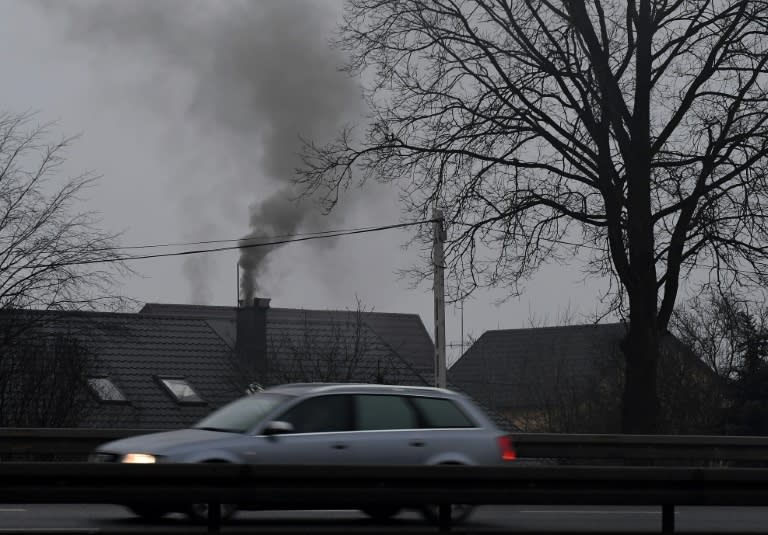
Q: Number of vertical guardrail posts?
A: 3